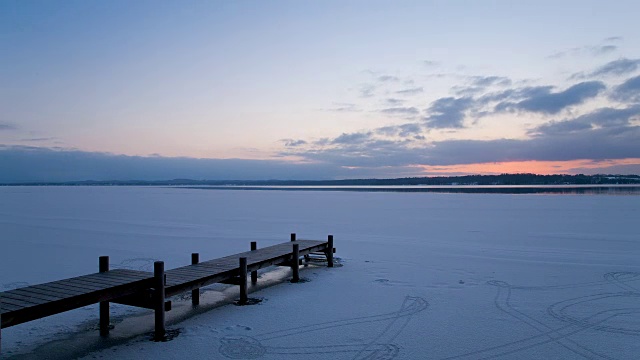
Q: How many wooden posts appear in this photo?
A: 8